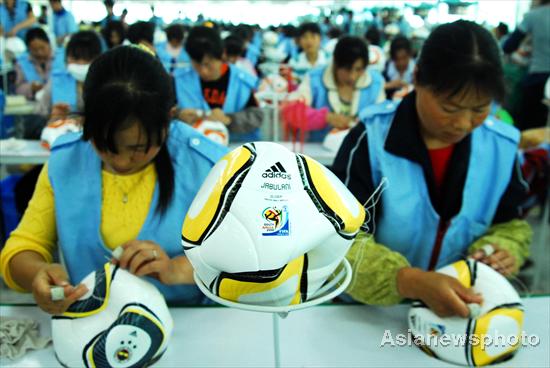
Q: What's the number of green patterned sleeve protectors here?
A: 2